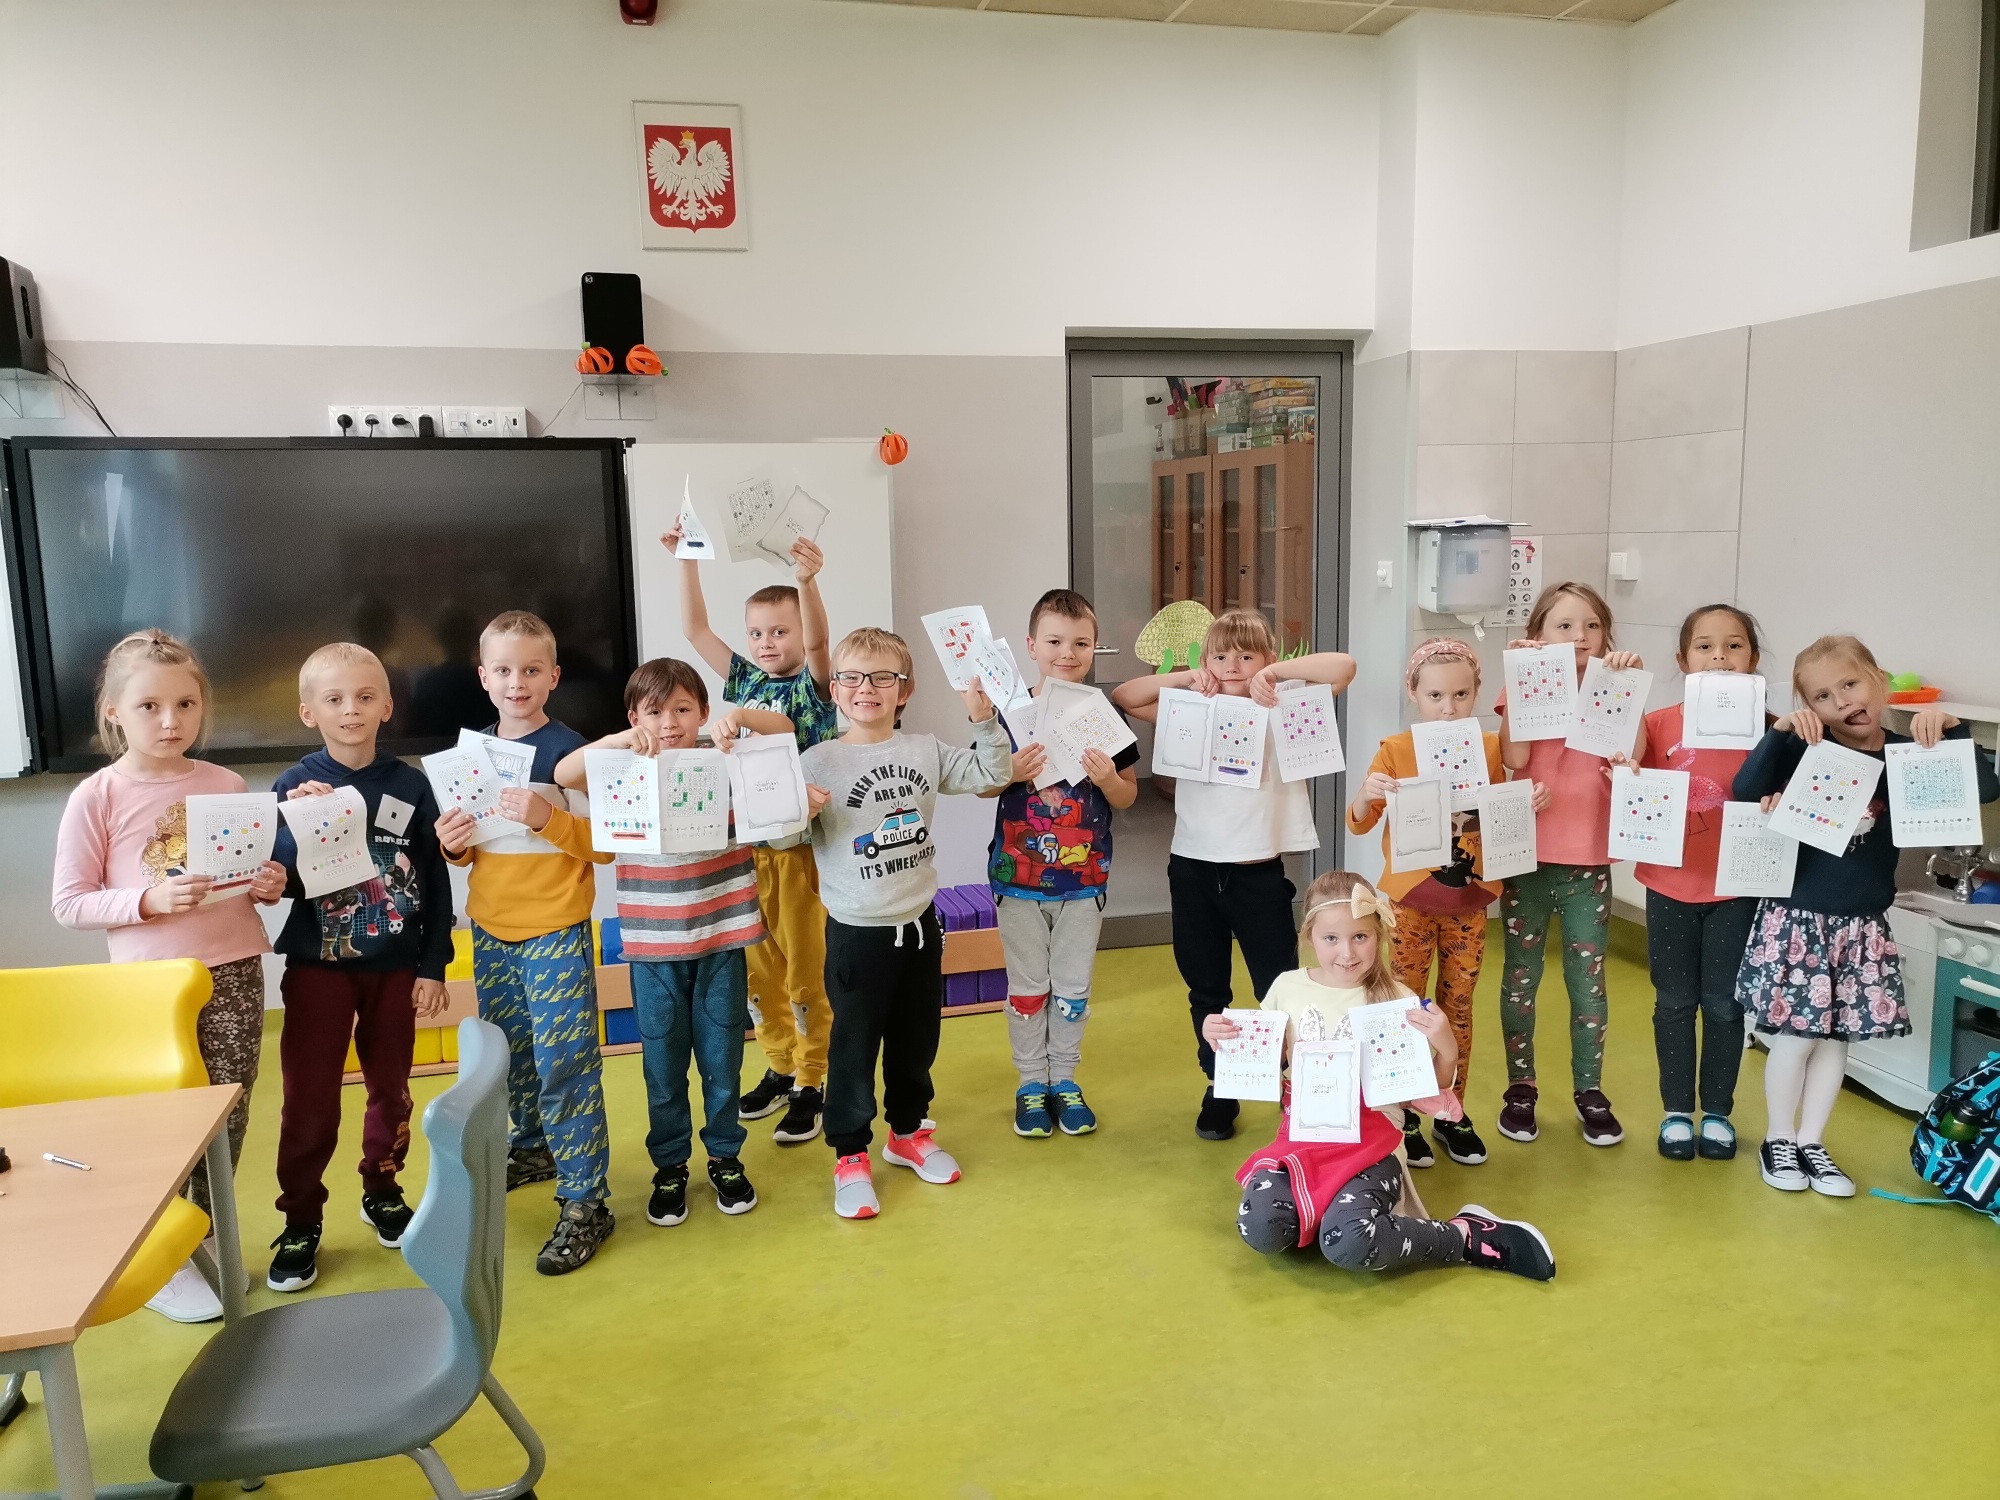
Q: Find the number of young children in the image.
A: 13